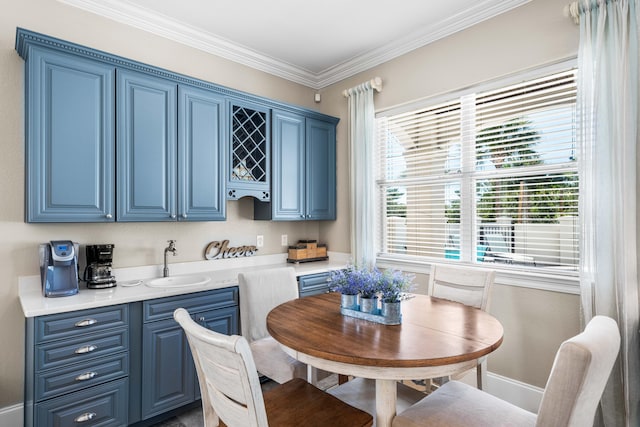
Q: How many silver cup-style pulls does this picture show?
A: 4